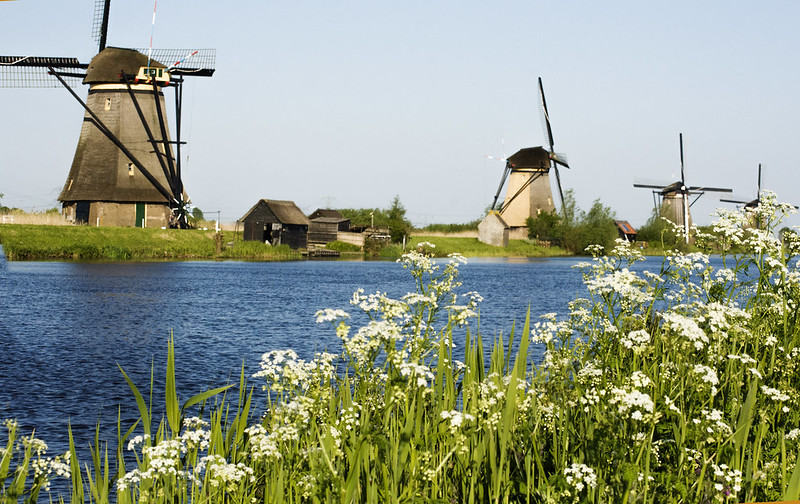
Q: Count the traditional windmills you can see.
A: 4